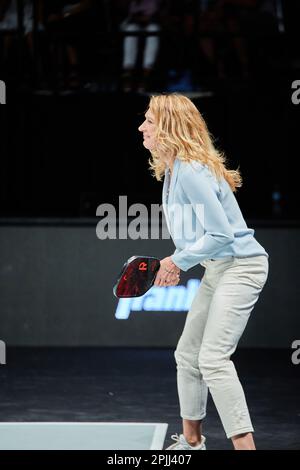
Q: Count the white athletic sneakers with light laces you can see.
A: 1